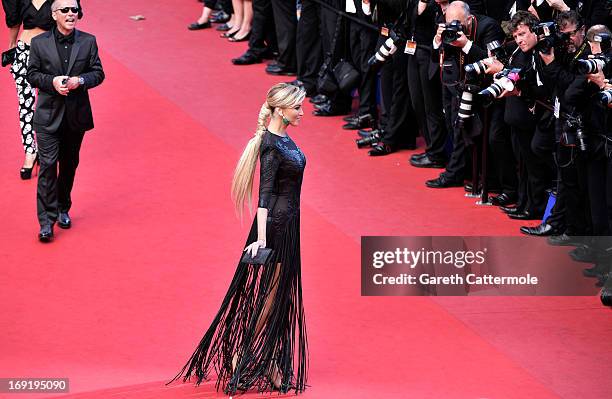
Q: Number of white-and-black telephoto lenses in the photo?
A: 6